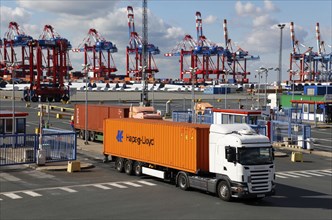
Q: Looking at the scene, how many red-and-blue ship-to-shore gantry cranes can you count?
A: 9